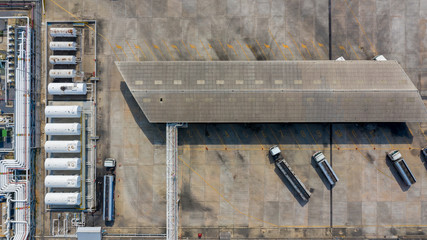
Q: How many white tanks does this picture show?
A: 11